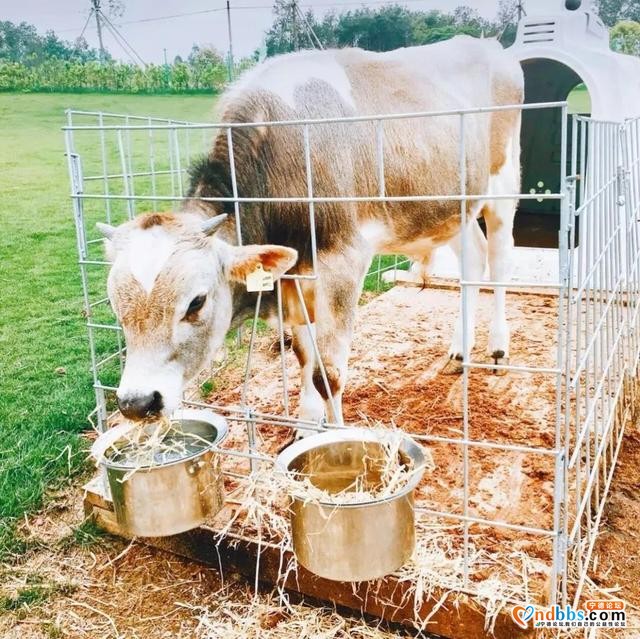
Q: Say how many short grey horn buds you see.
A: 2